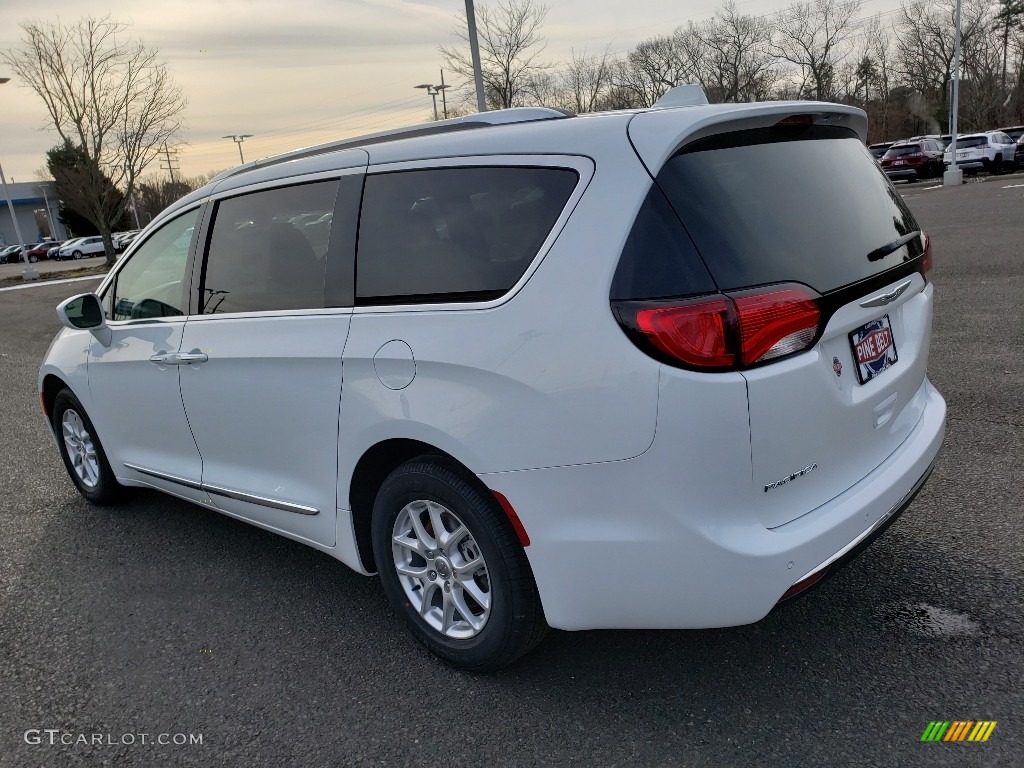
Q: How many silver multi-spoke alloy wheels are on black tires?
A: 2